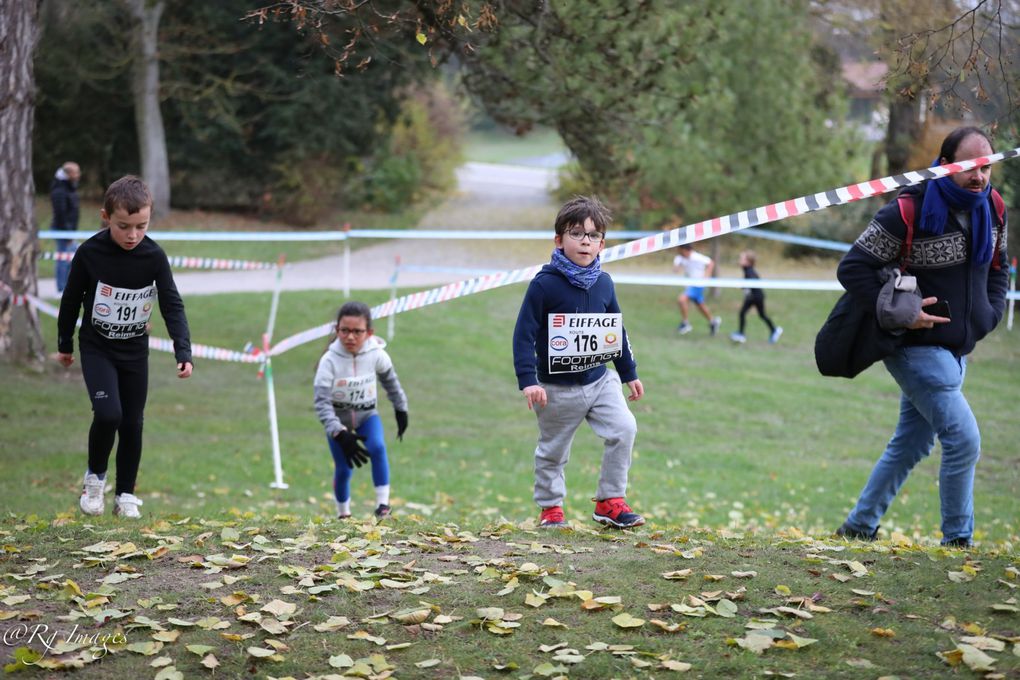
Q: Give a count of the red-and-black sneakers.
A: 2